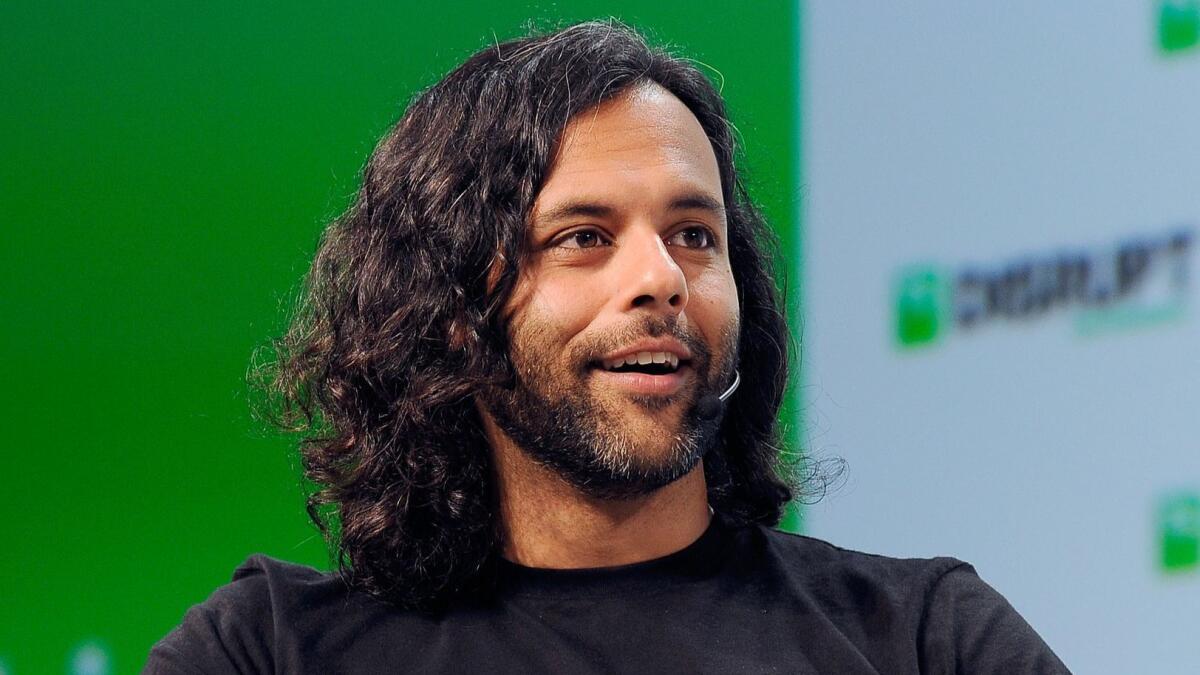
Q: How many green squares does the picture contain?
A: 3